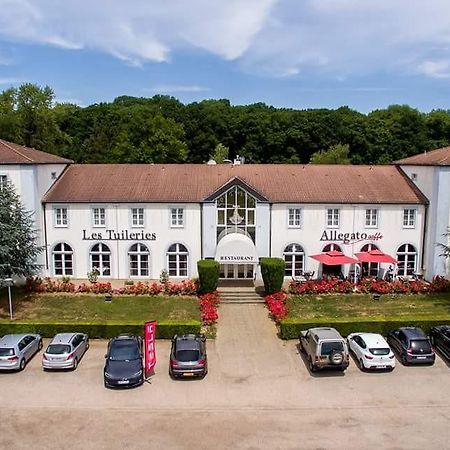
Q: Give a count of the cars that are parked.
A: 8